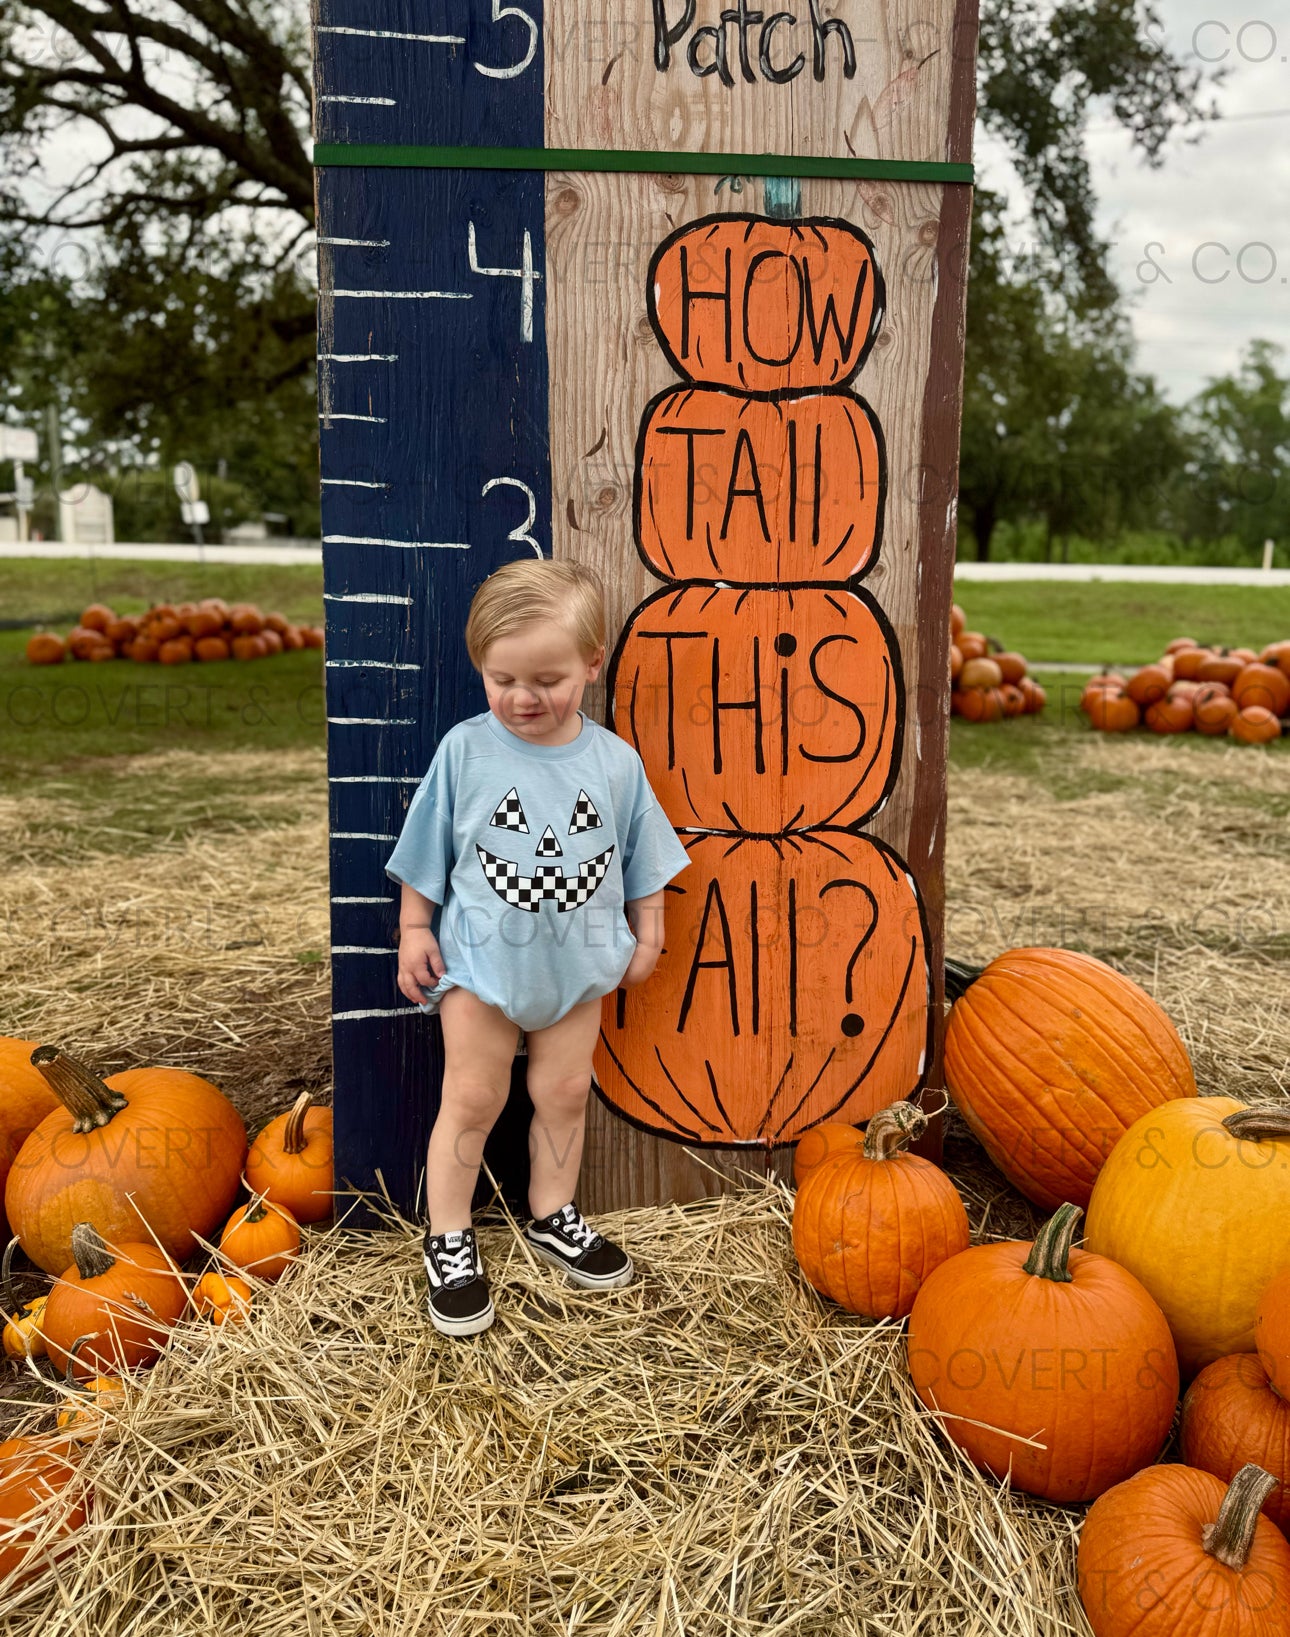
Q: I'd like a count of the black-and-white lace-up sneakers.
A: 2